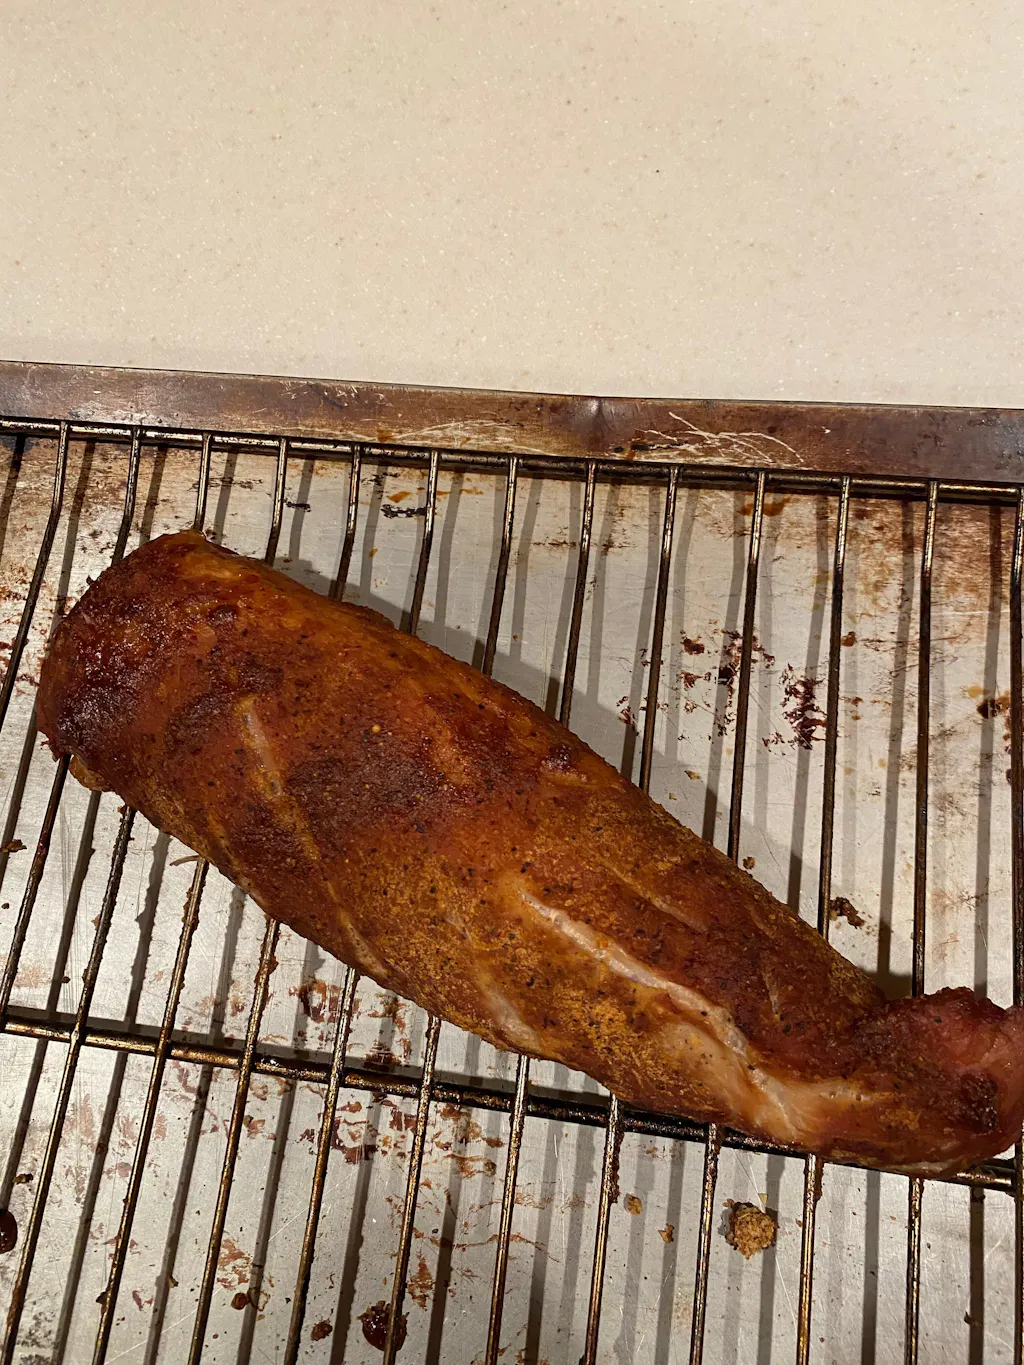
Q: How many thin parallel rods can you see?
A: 13